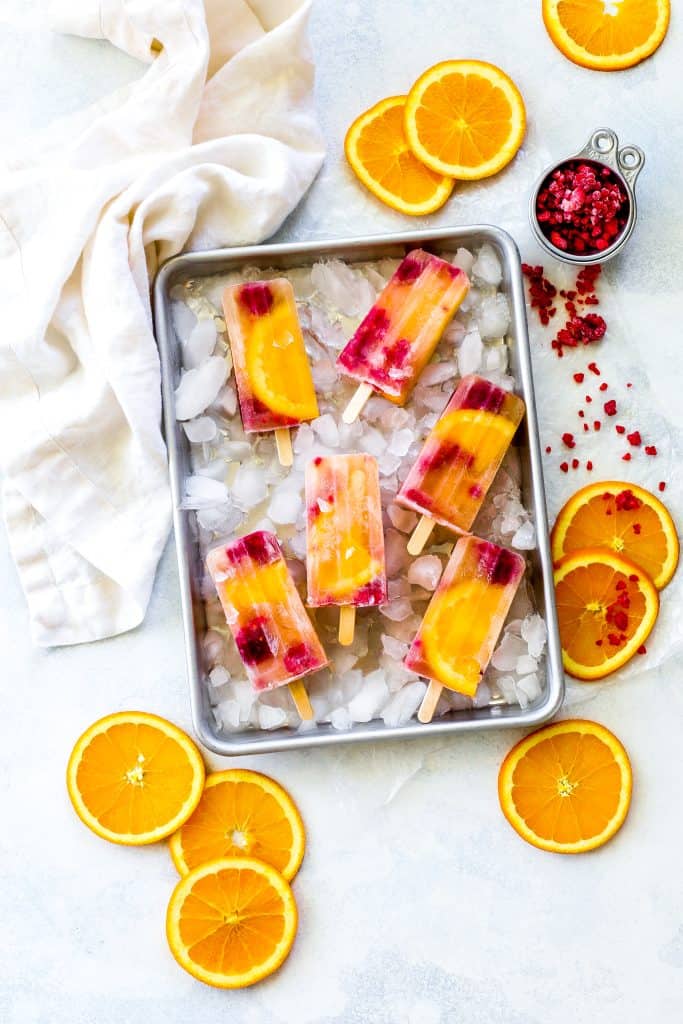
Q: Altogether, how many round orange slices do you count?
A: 9